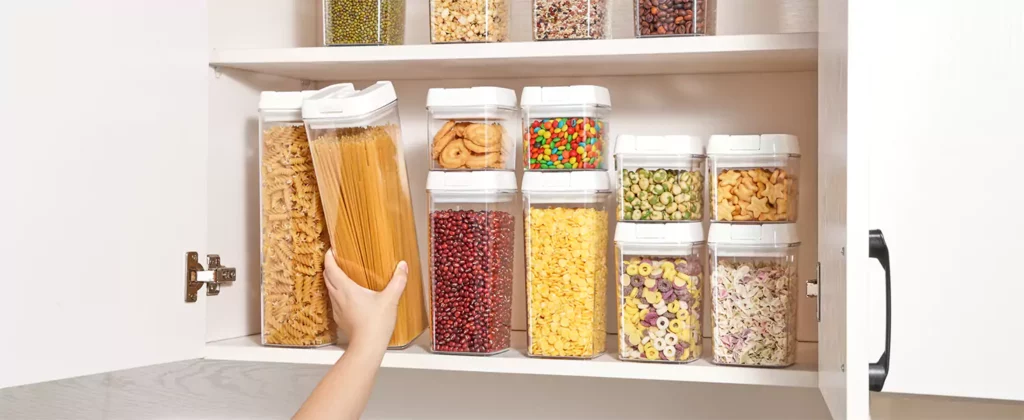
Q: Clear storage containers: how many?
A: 14